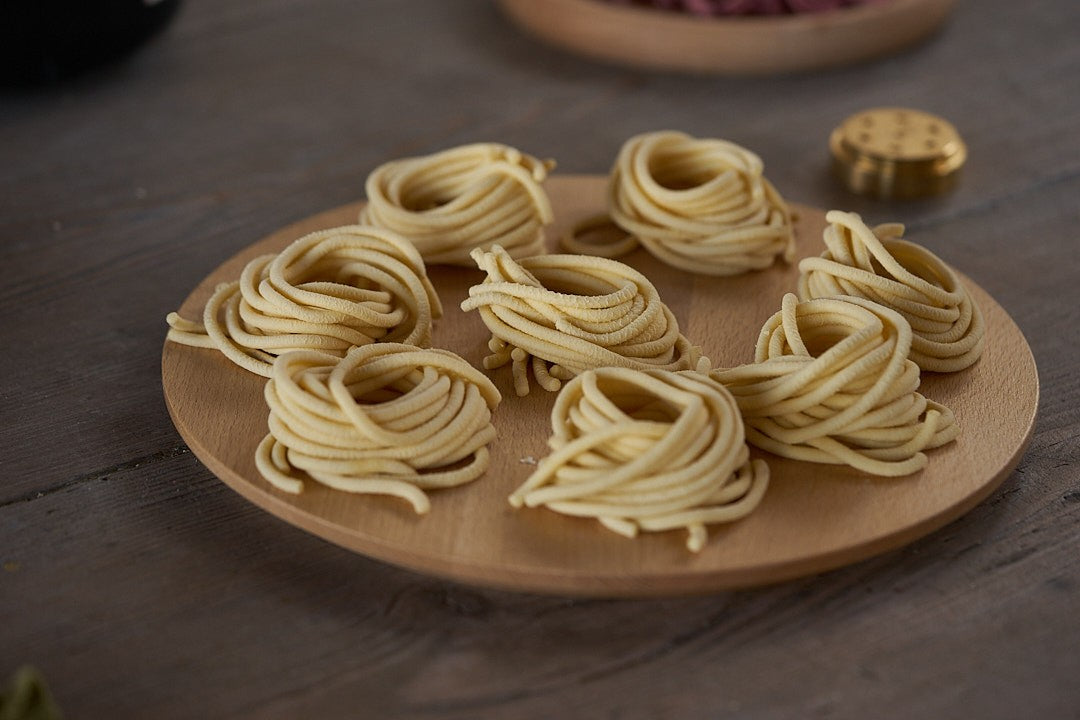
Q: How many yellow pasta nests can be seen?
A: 8